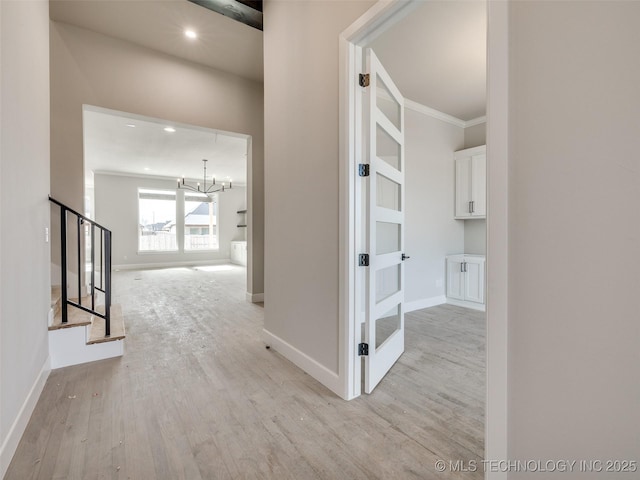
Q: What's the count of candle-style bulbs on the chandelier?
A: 6